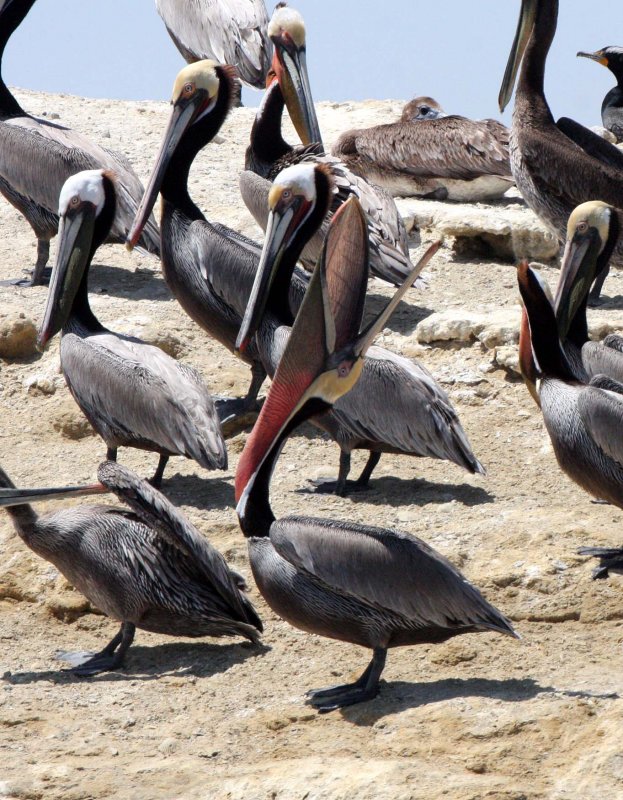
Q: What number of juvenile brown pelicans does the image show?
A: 1